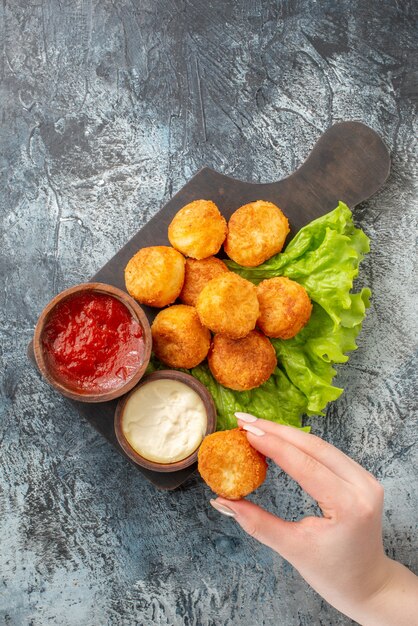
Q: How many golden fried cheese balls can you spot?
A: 9